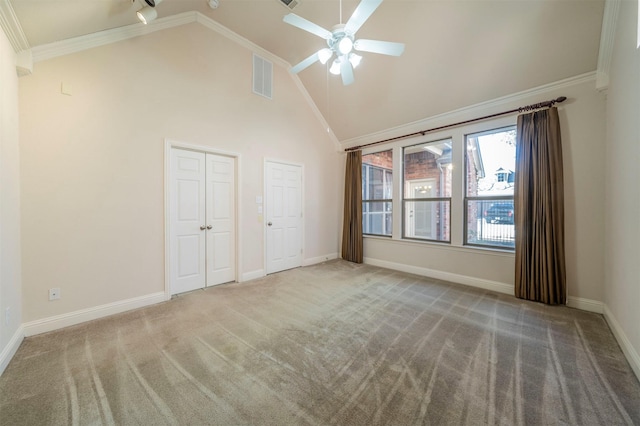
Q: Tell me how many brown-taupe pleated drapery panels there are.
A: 2